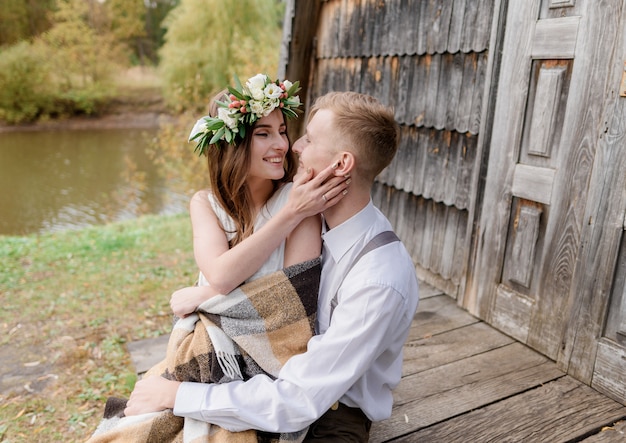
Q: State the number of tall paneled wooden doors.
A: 2